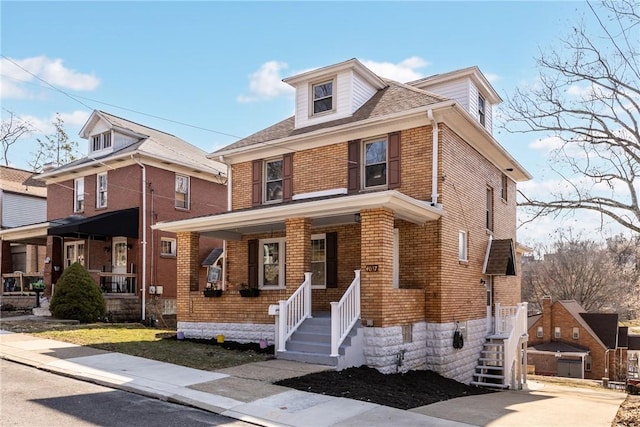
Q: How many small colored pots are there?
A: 3